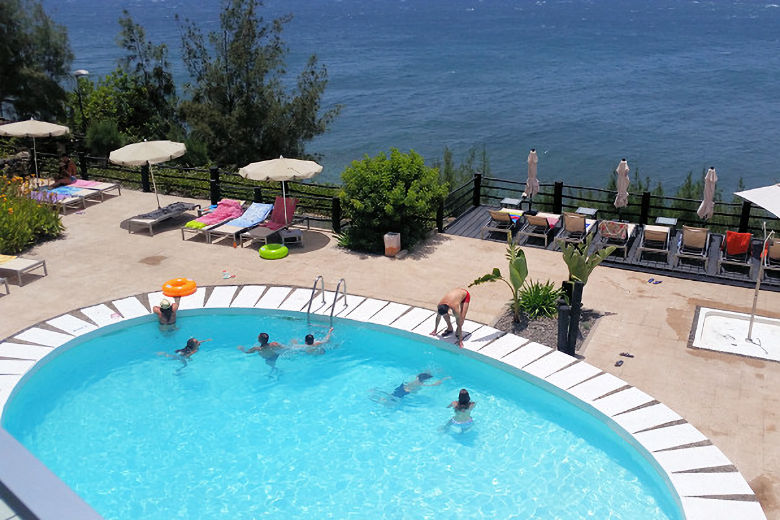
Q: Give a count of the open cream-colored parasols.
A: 3